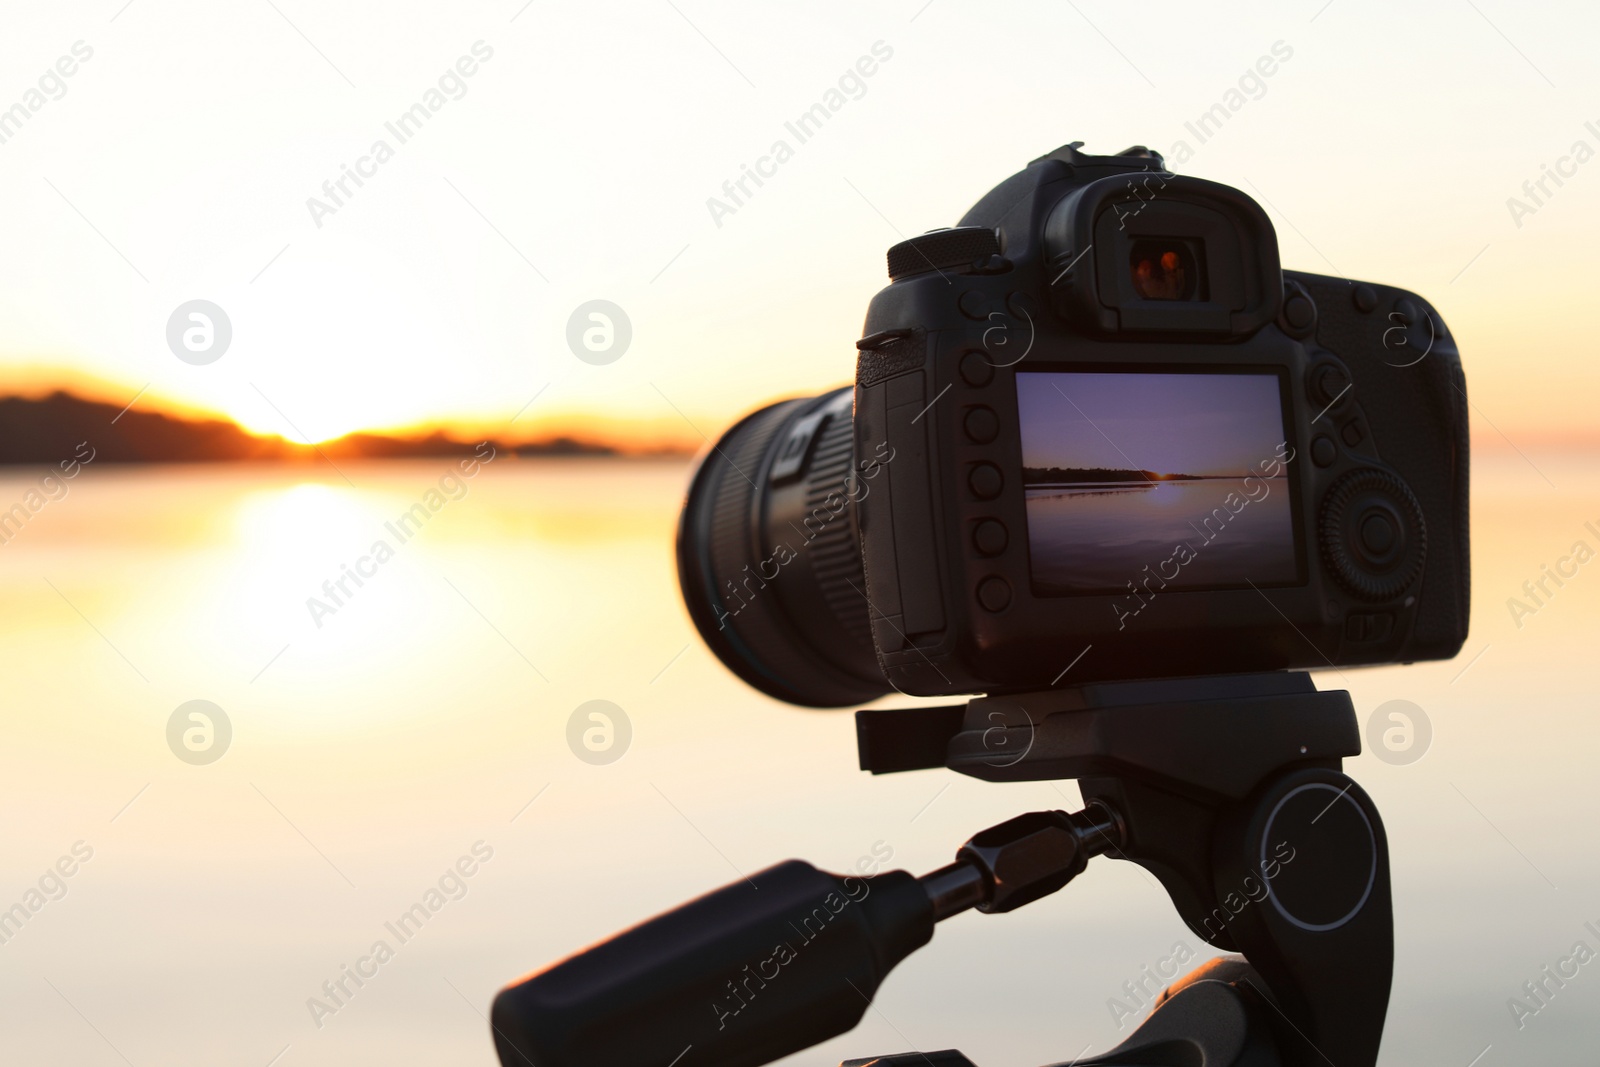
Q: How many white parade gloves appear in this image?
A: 0